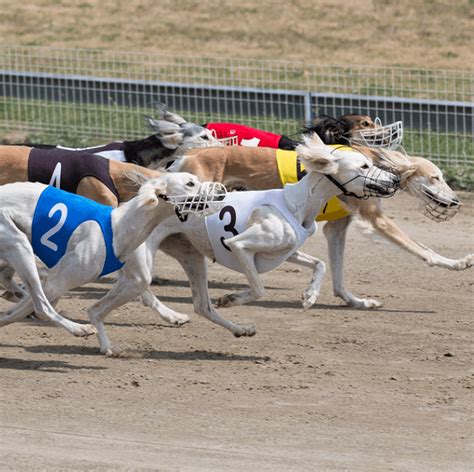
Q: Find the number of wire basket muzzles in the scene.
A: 5